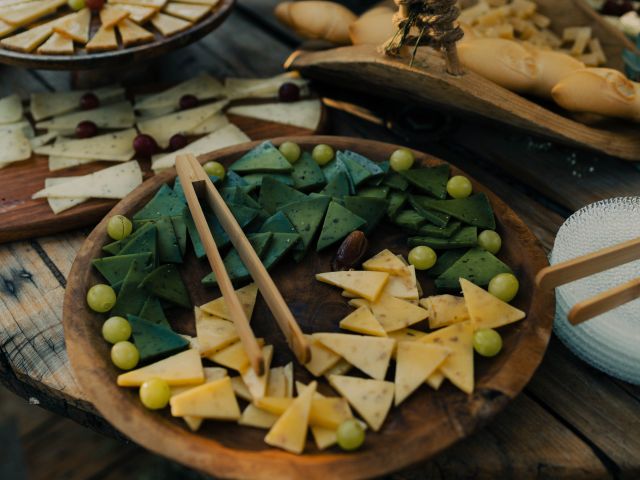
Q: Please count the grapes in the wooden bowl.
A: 15